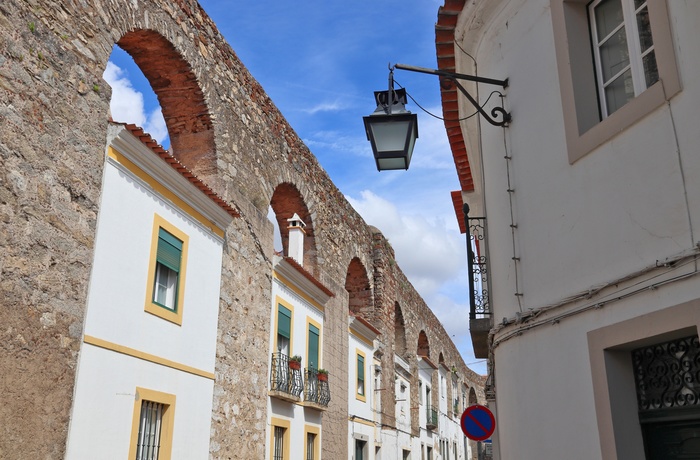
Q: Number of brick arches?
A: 7